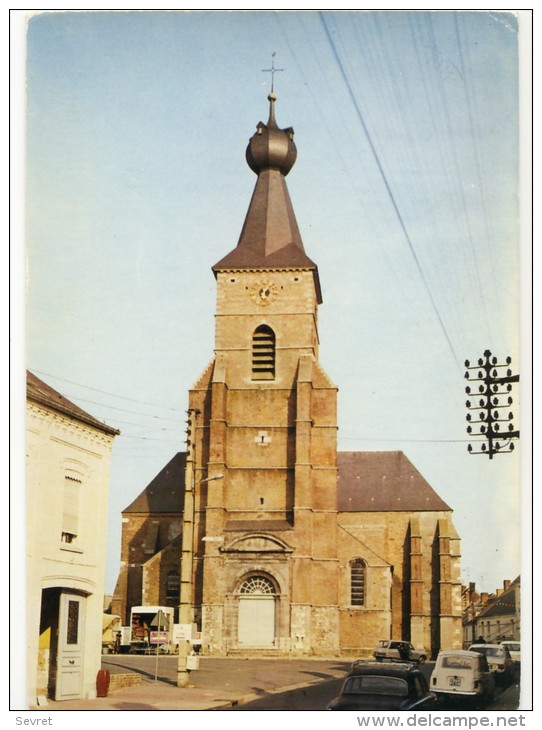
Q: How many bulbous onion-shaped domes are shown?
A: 1